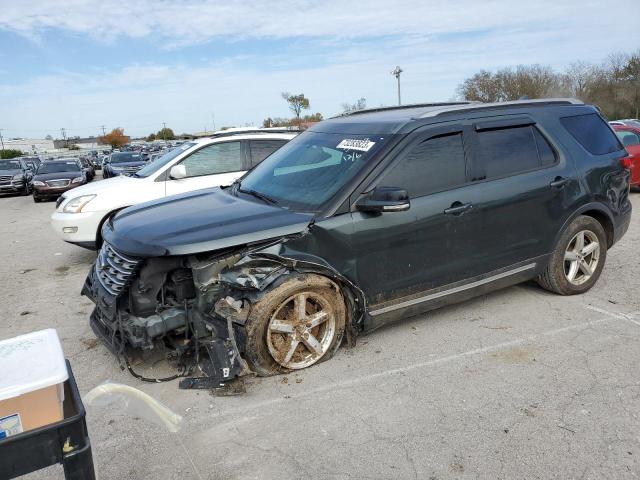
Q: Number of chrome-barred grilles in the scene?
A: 1